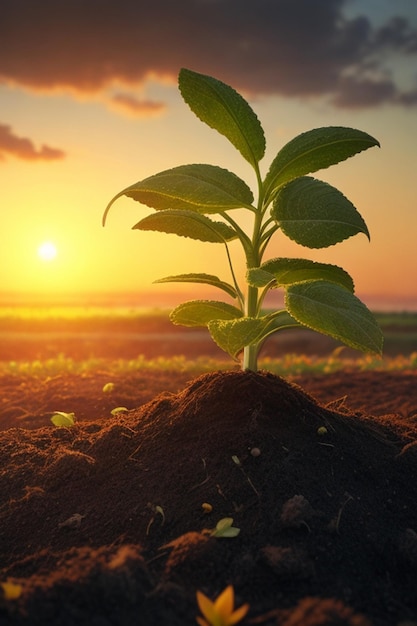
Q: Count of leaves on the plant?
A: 11